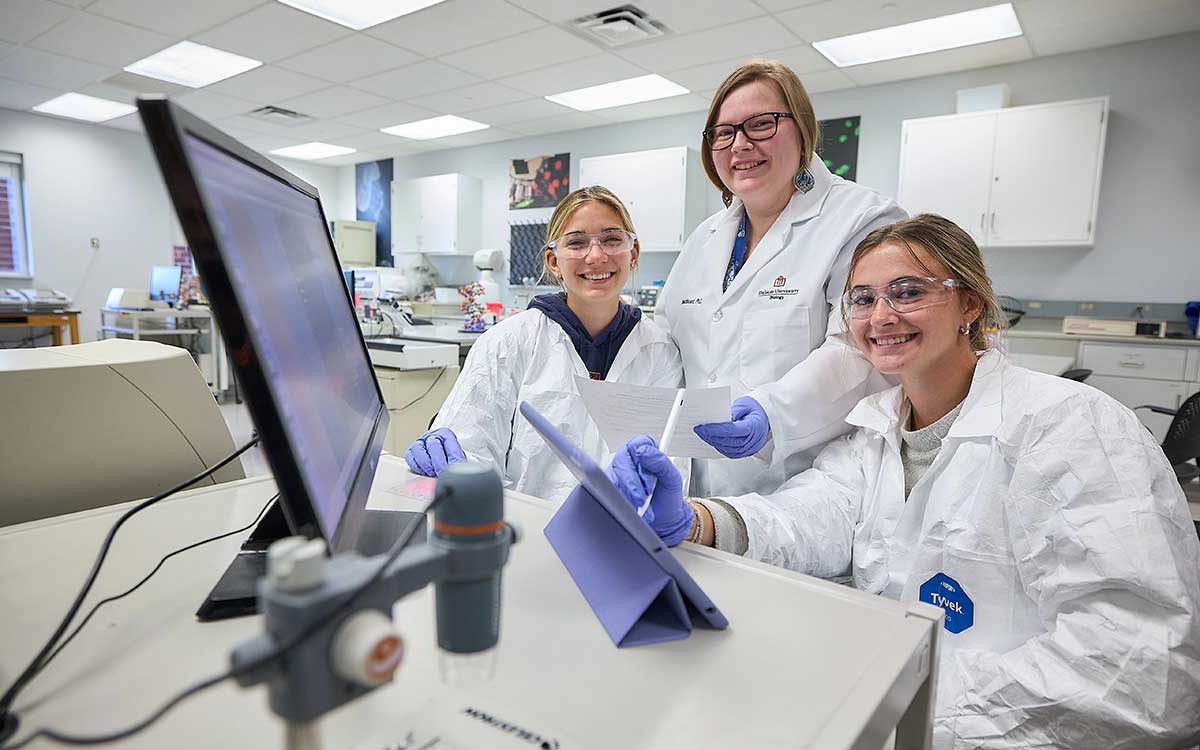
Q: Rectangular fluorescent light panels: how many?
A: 7